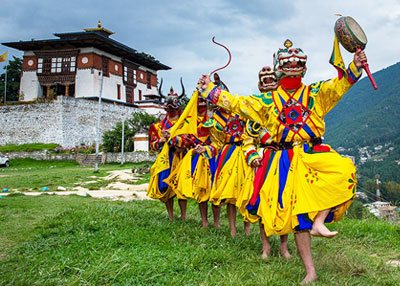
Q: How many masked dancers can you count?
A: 5